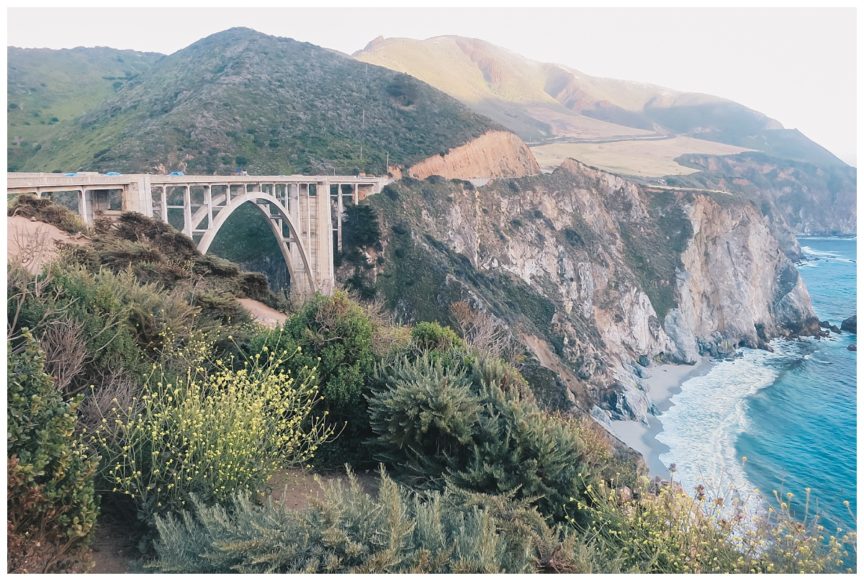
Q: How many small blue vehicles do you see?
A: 3